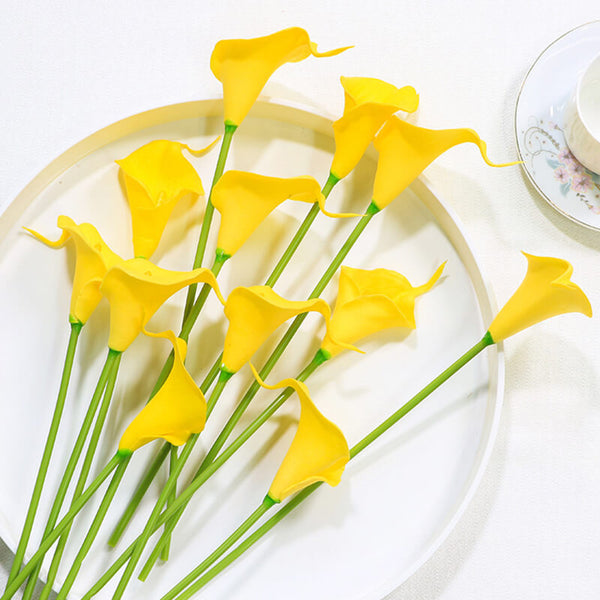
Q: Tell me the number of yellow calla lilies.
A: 12